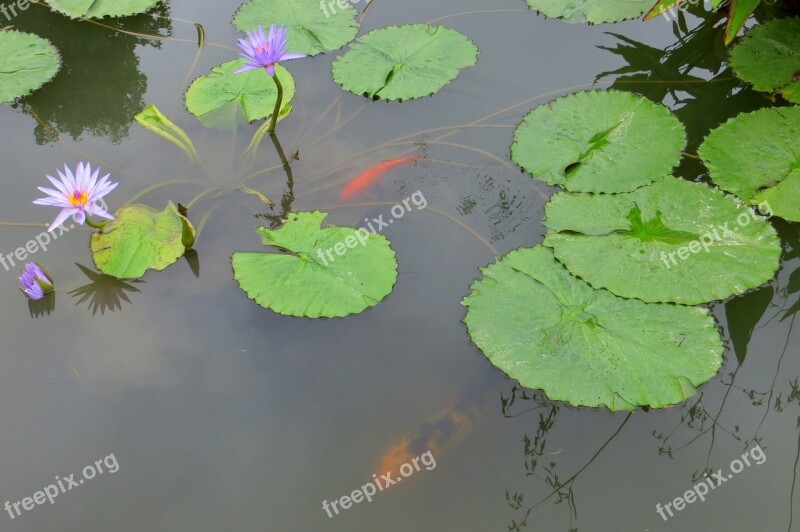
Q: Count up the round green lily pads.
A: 13